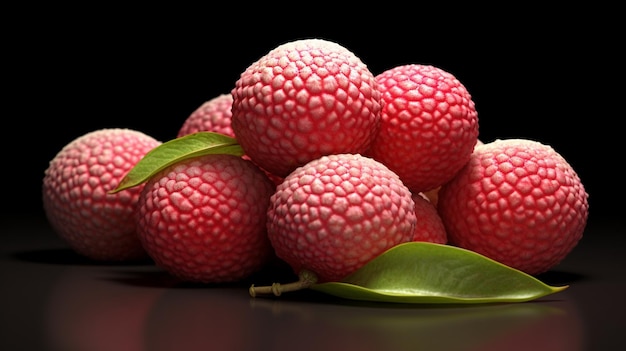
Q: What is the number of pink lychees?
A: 8